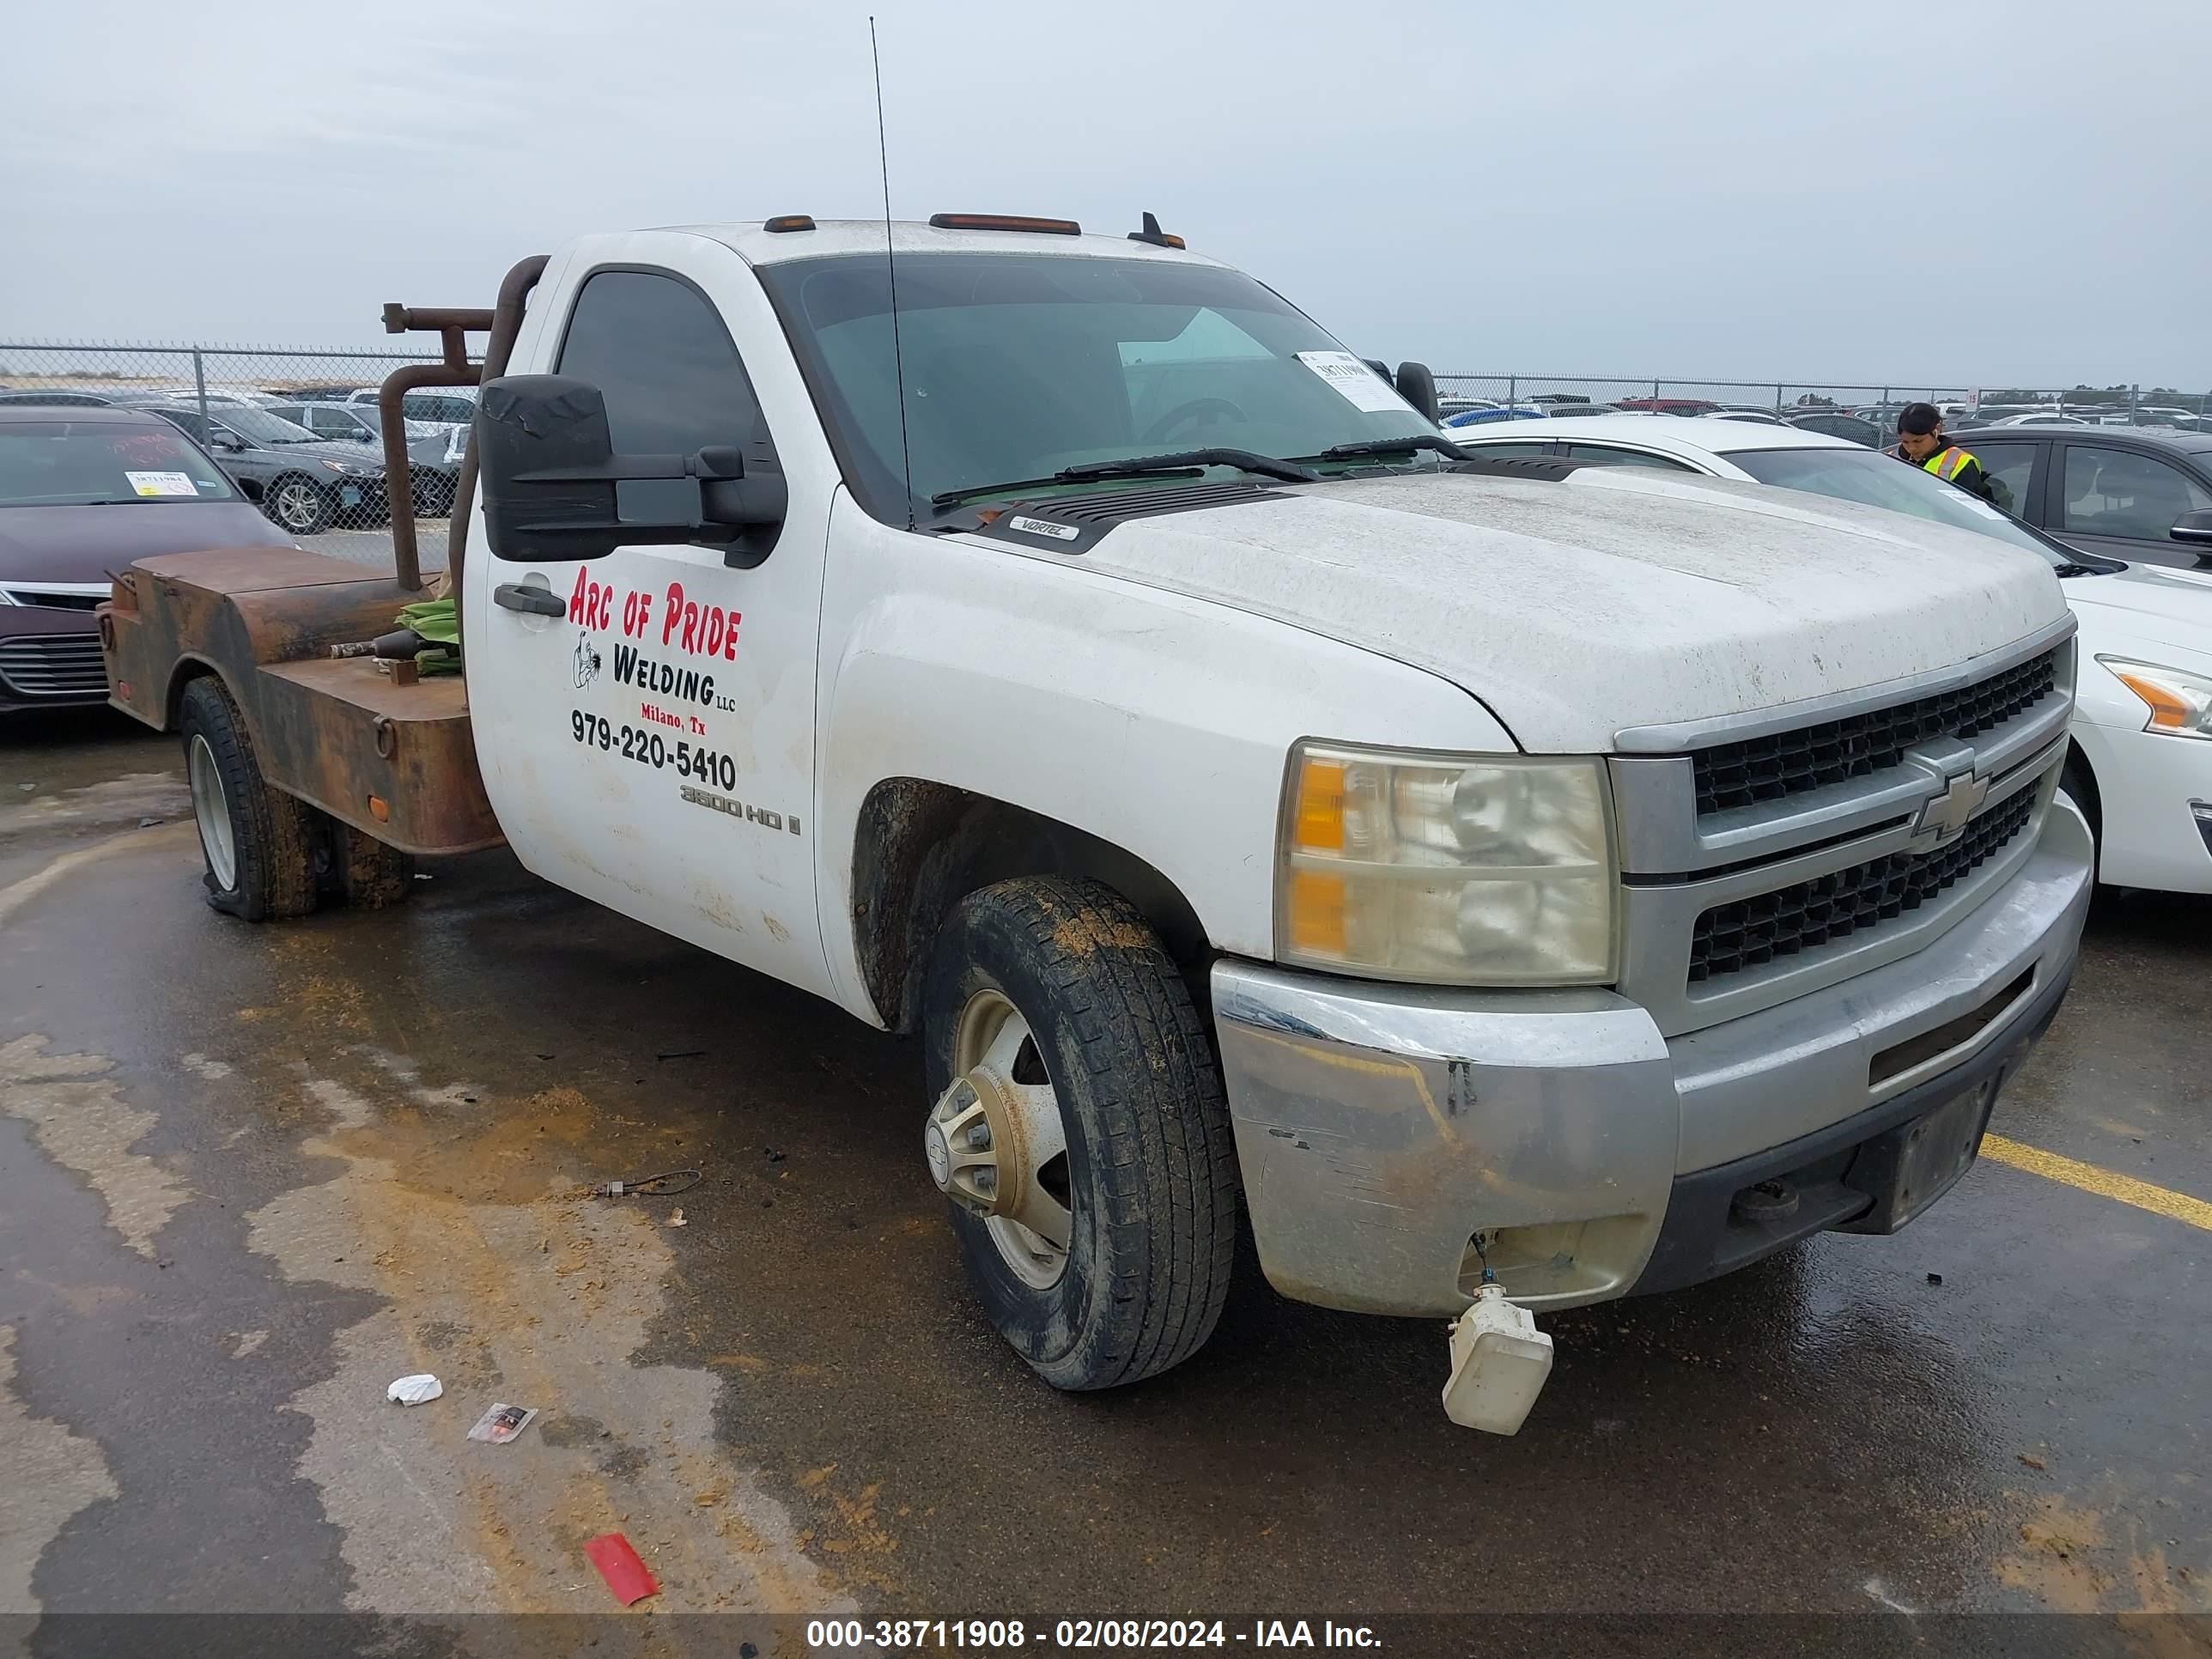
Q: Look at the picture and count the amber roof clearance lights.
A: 3